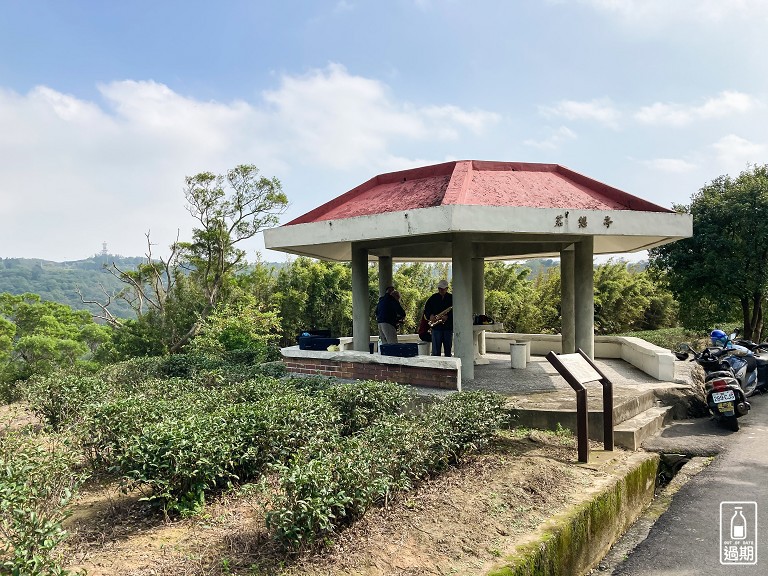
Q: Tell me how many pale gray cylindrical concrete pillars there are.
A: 6